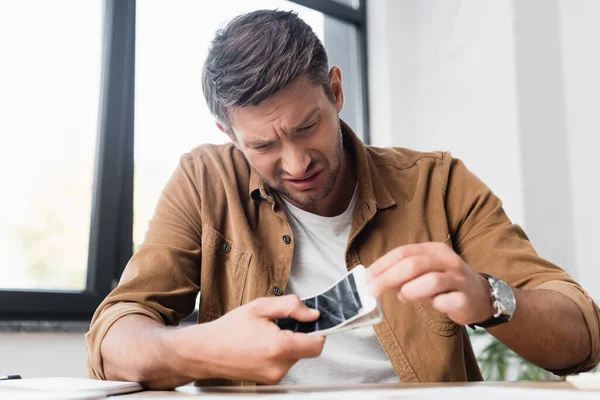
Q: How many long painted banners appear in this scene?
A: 0